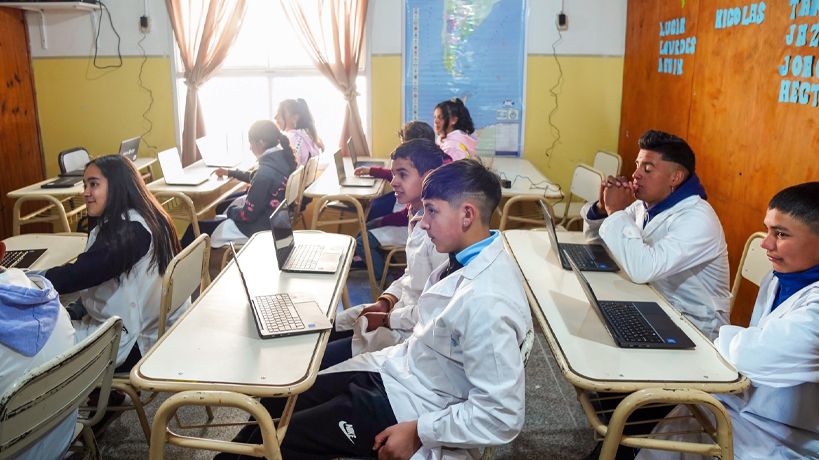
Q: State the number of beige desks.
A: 7